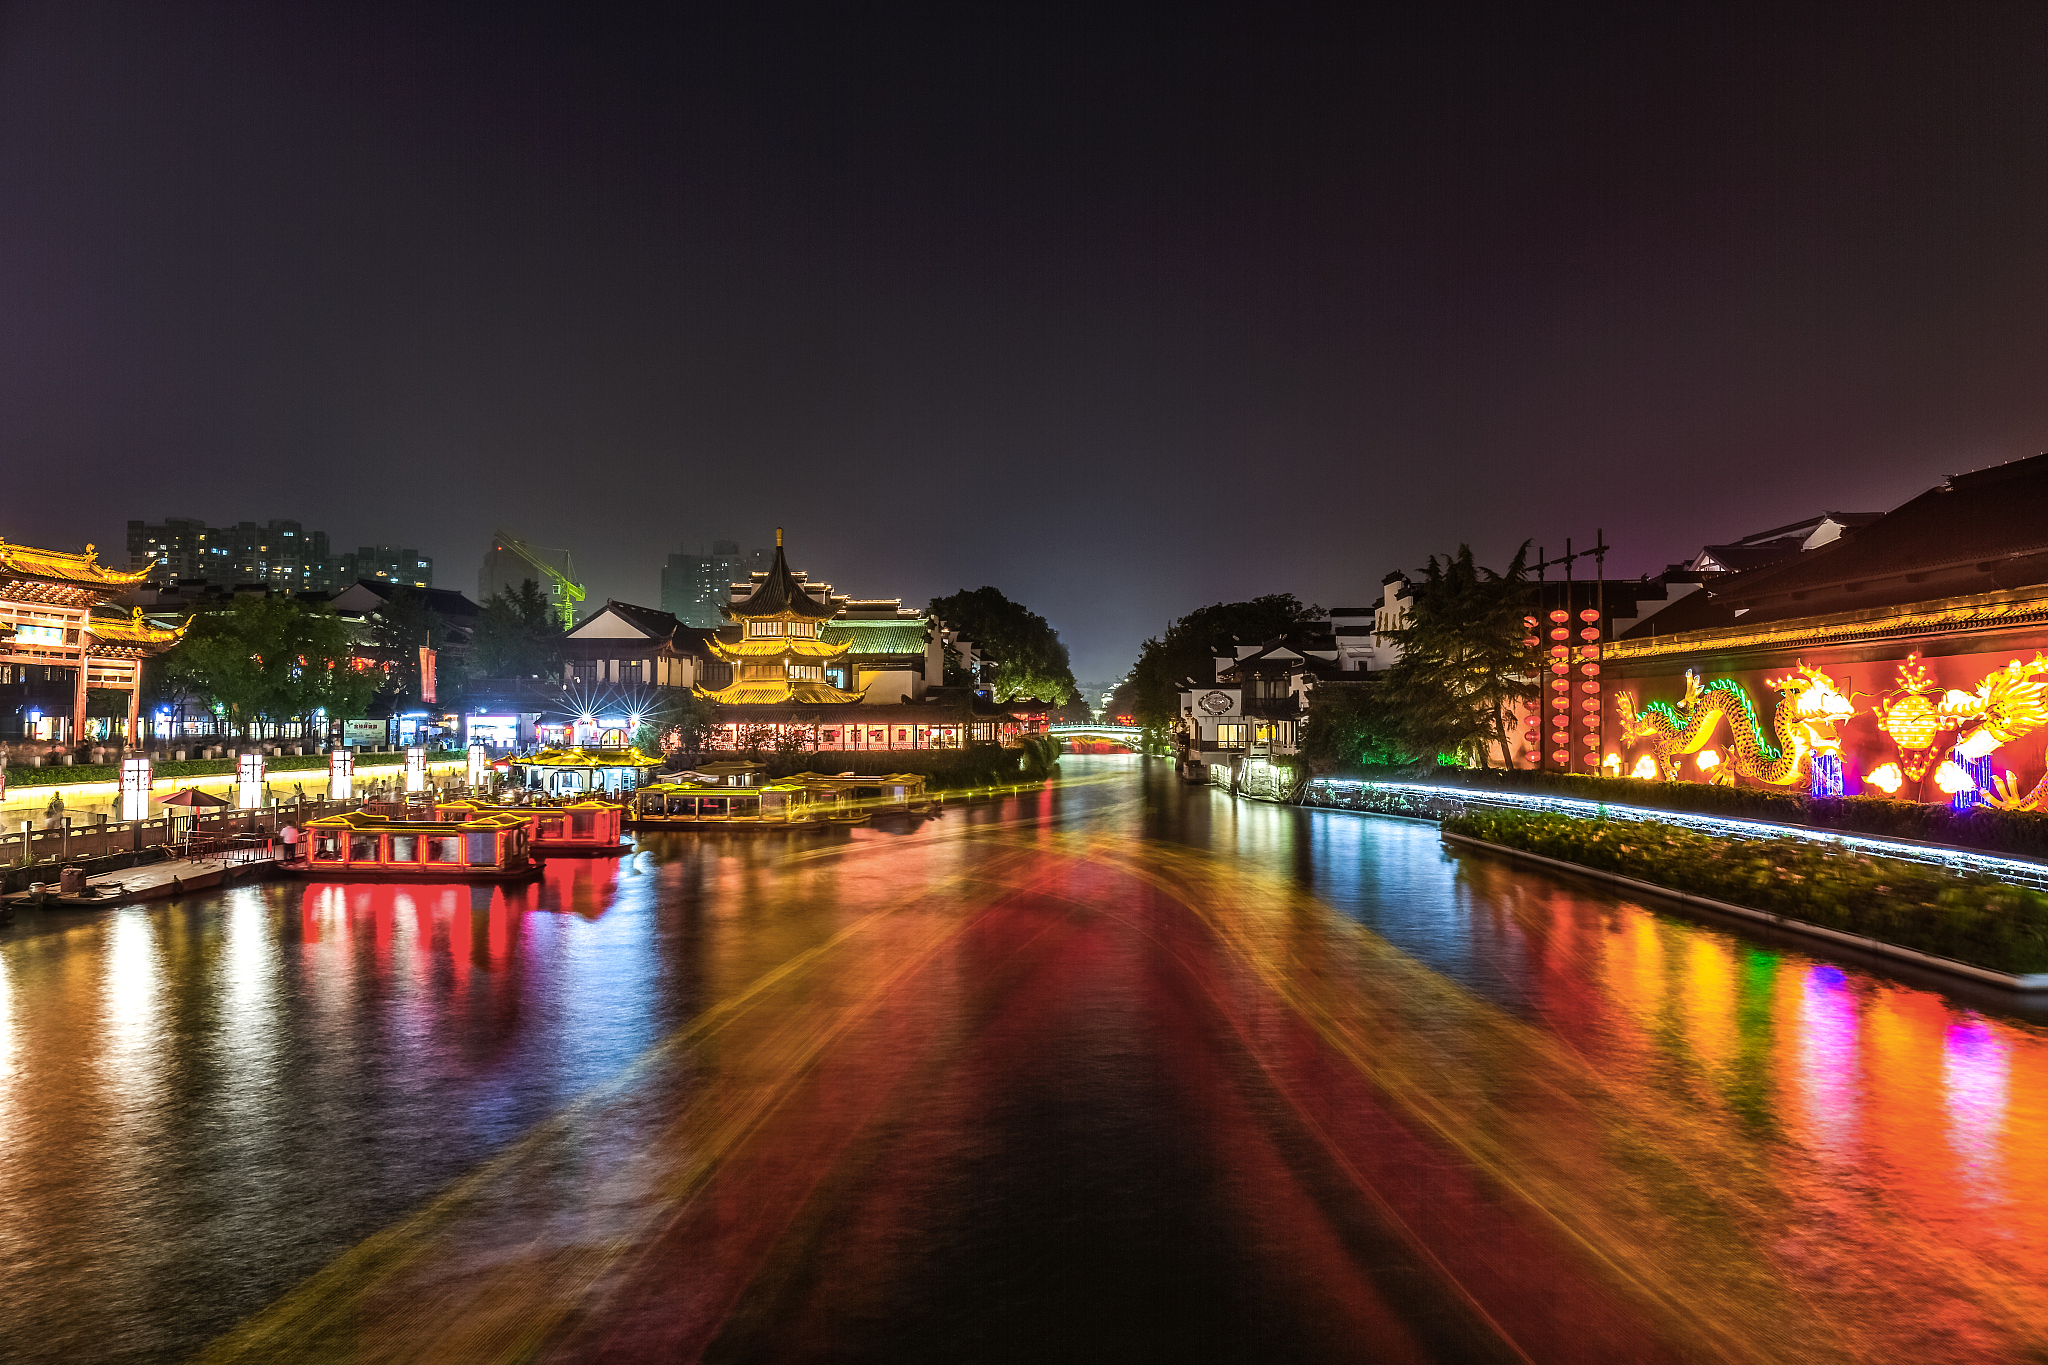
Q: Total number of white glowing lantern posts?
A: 5